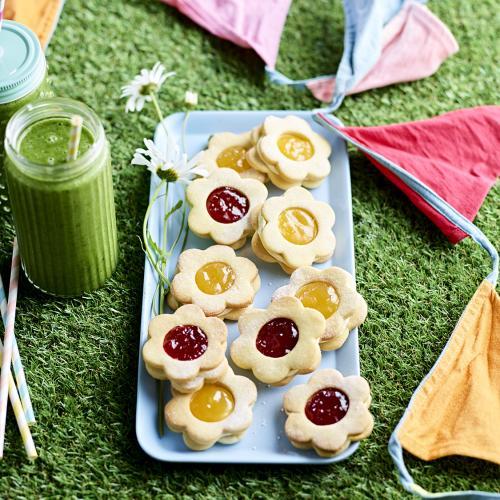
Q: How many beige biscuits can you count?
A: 10